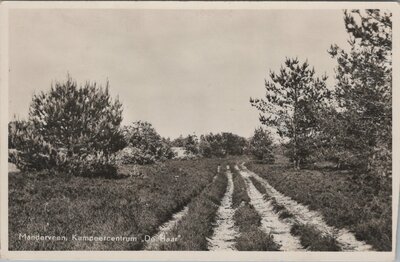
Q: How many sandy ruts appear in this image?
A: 4